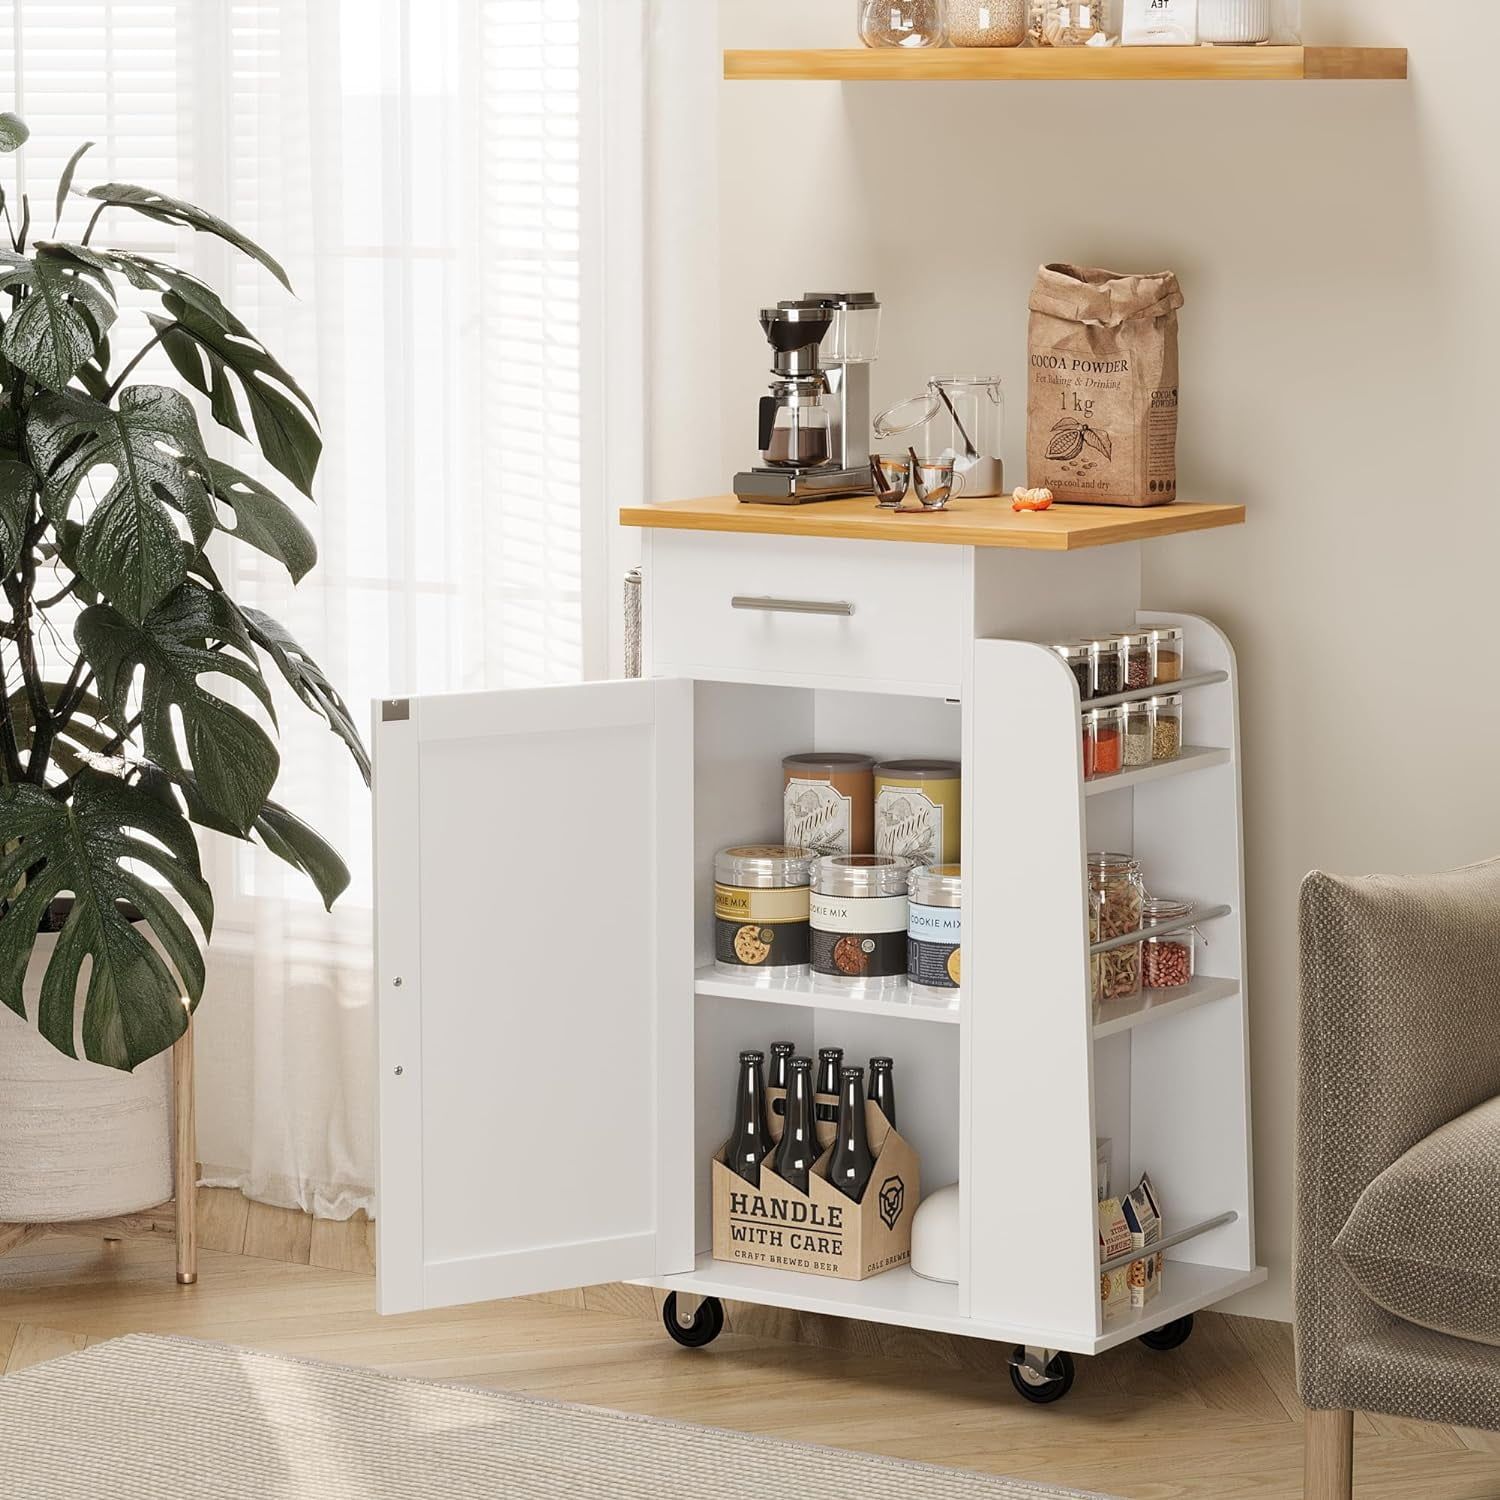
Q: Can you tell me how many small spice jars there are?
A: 8